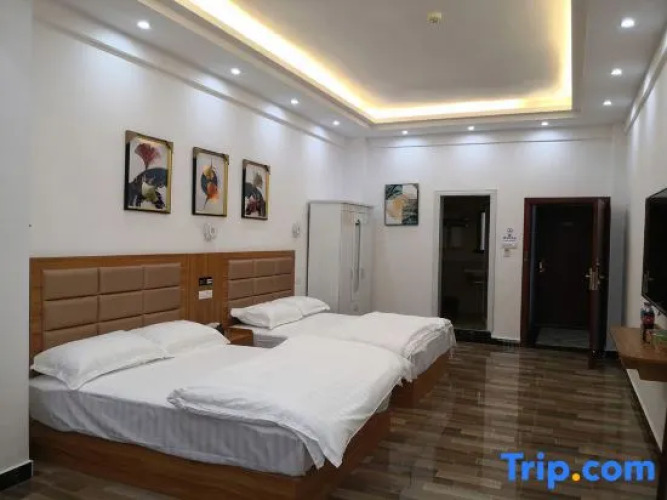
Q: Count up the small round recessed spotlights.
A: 10